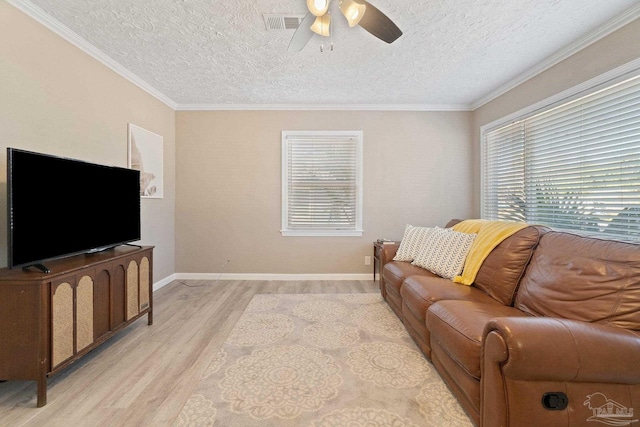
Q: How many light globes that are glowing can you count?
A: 3